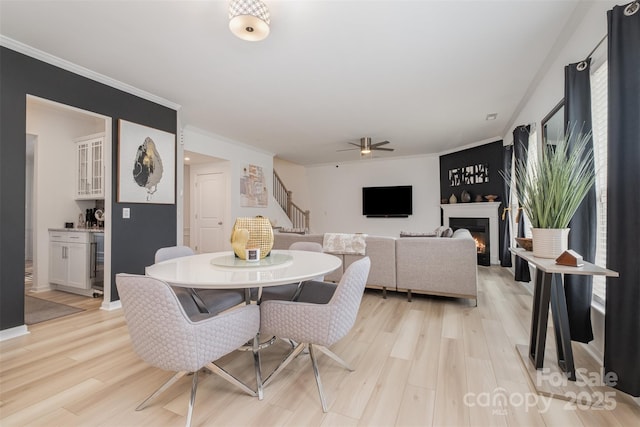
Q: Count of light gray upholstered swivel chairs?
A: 4